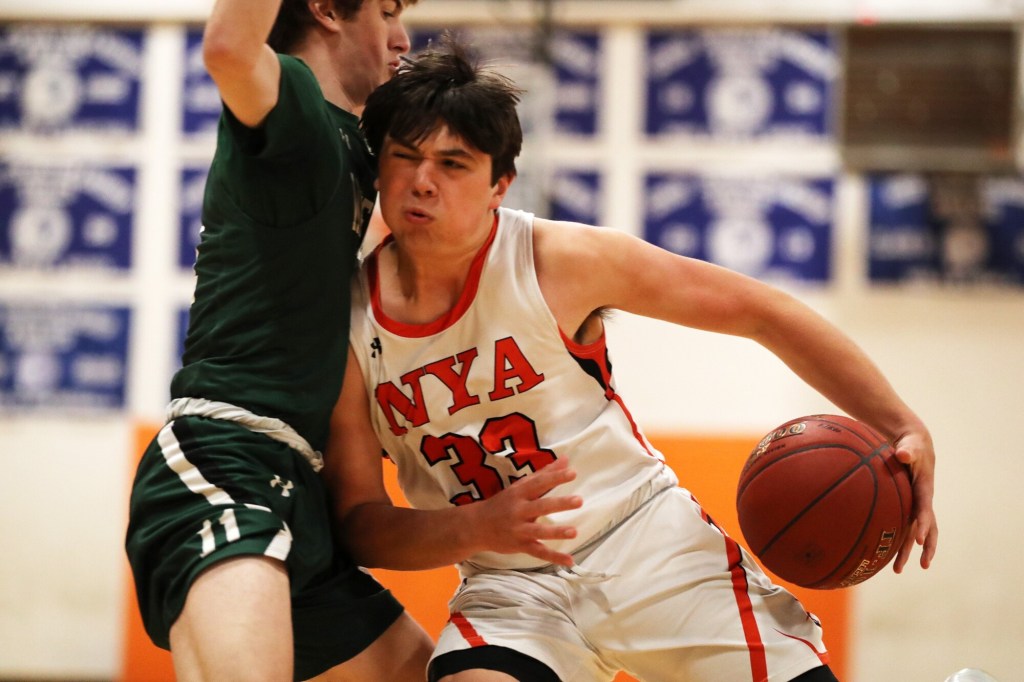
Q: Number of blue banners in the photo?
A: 11